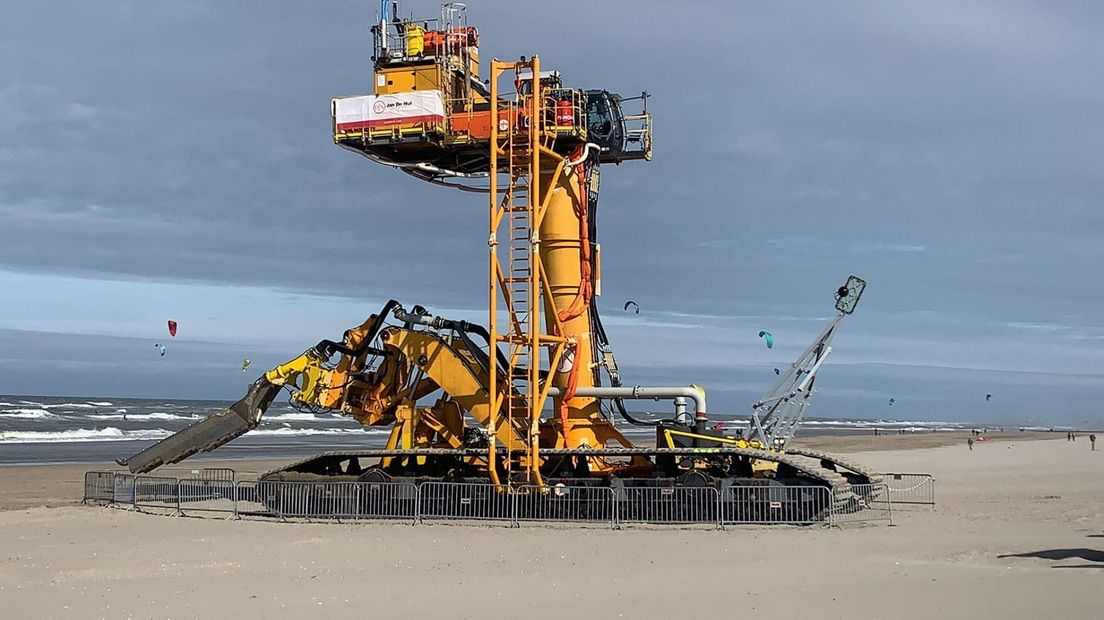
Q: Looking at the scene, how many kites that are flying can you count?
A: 8